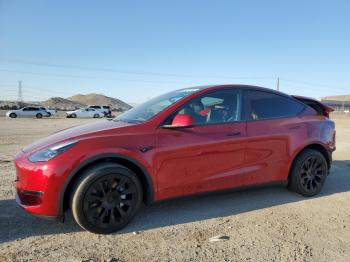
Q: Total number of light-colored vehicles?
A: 4